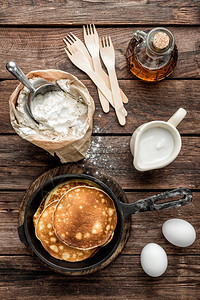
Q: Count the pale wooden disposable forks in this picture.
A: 4